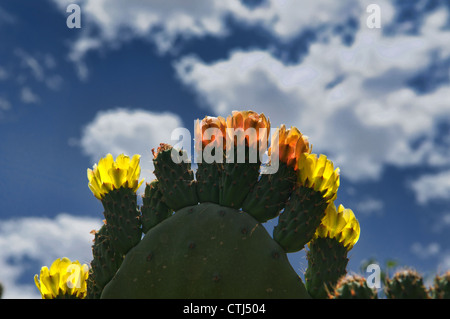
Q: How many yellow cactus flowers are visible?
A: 4